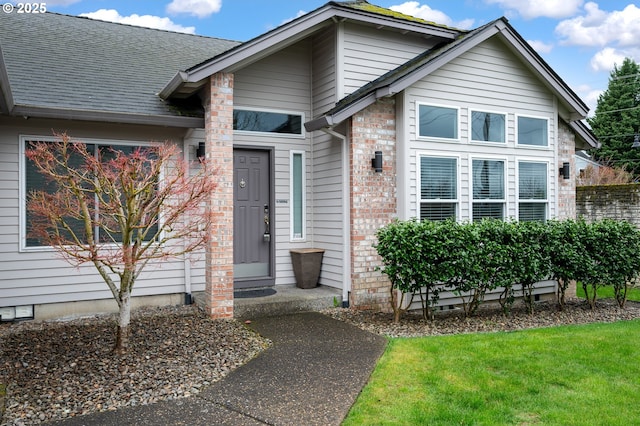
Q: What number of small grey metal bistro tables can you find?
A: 0